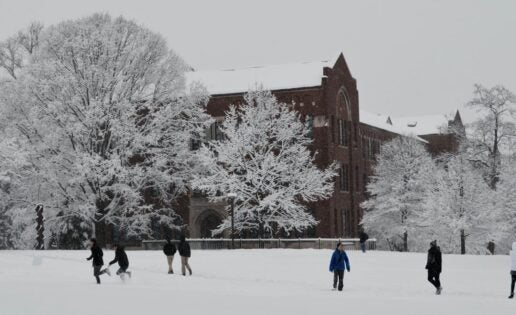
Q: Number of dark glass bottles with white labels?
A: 0